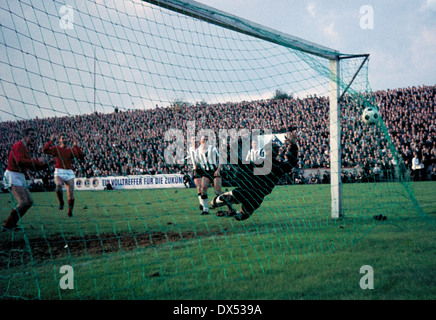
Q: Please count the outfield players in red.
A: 2